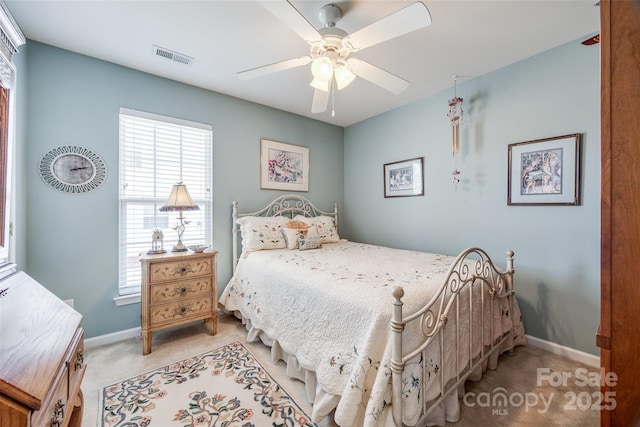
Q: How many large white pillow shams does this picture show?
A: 2